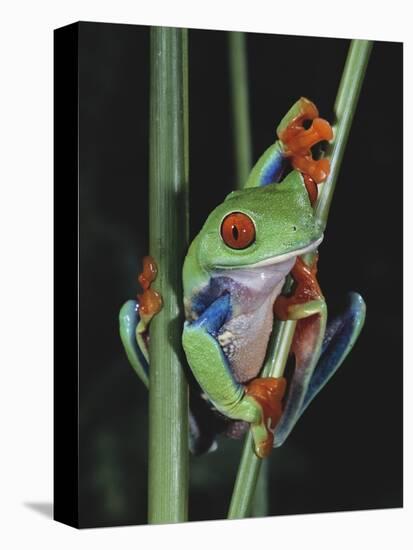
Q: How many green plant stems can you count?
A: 3